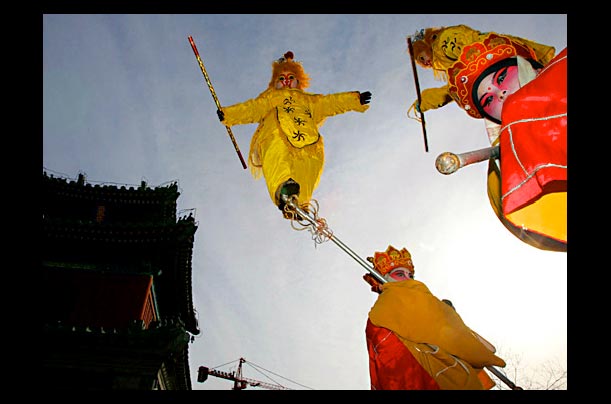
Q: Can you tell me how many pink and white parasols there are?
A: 0